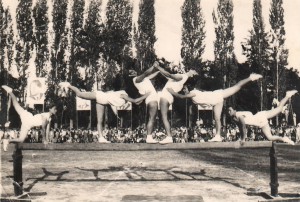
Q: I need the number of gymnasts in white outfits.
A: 6